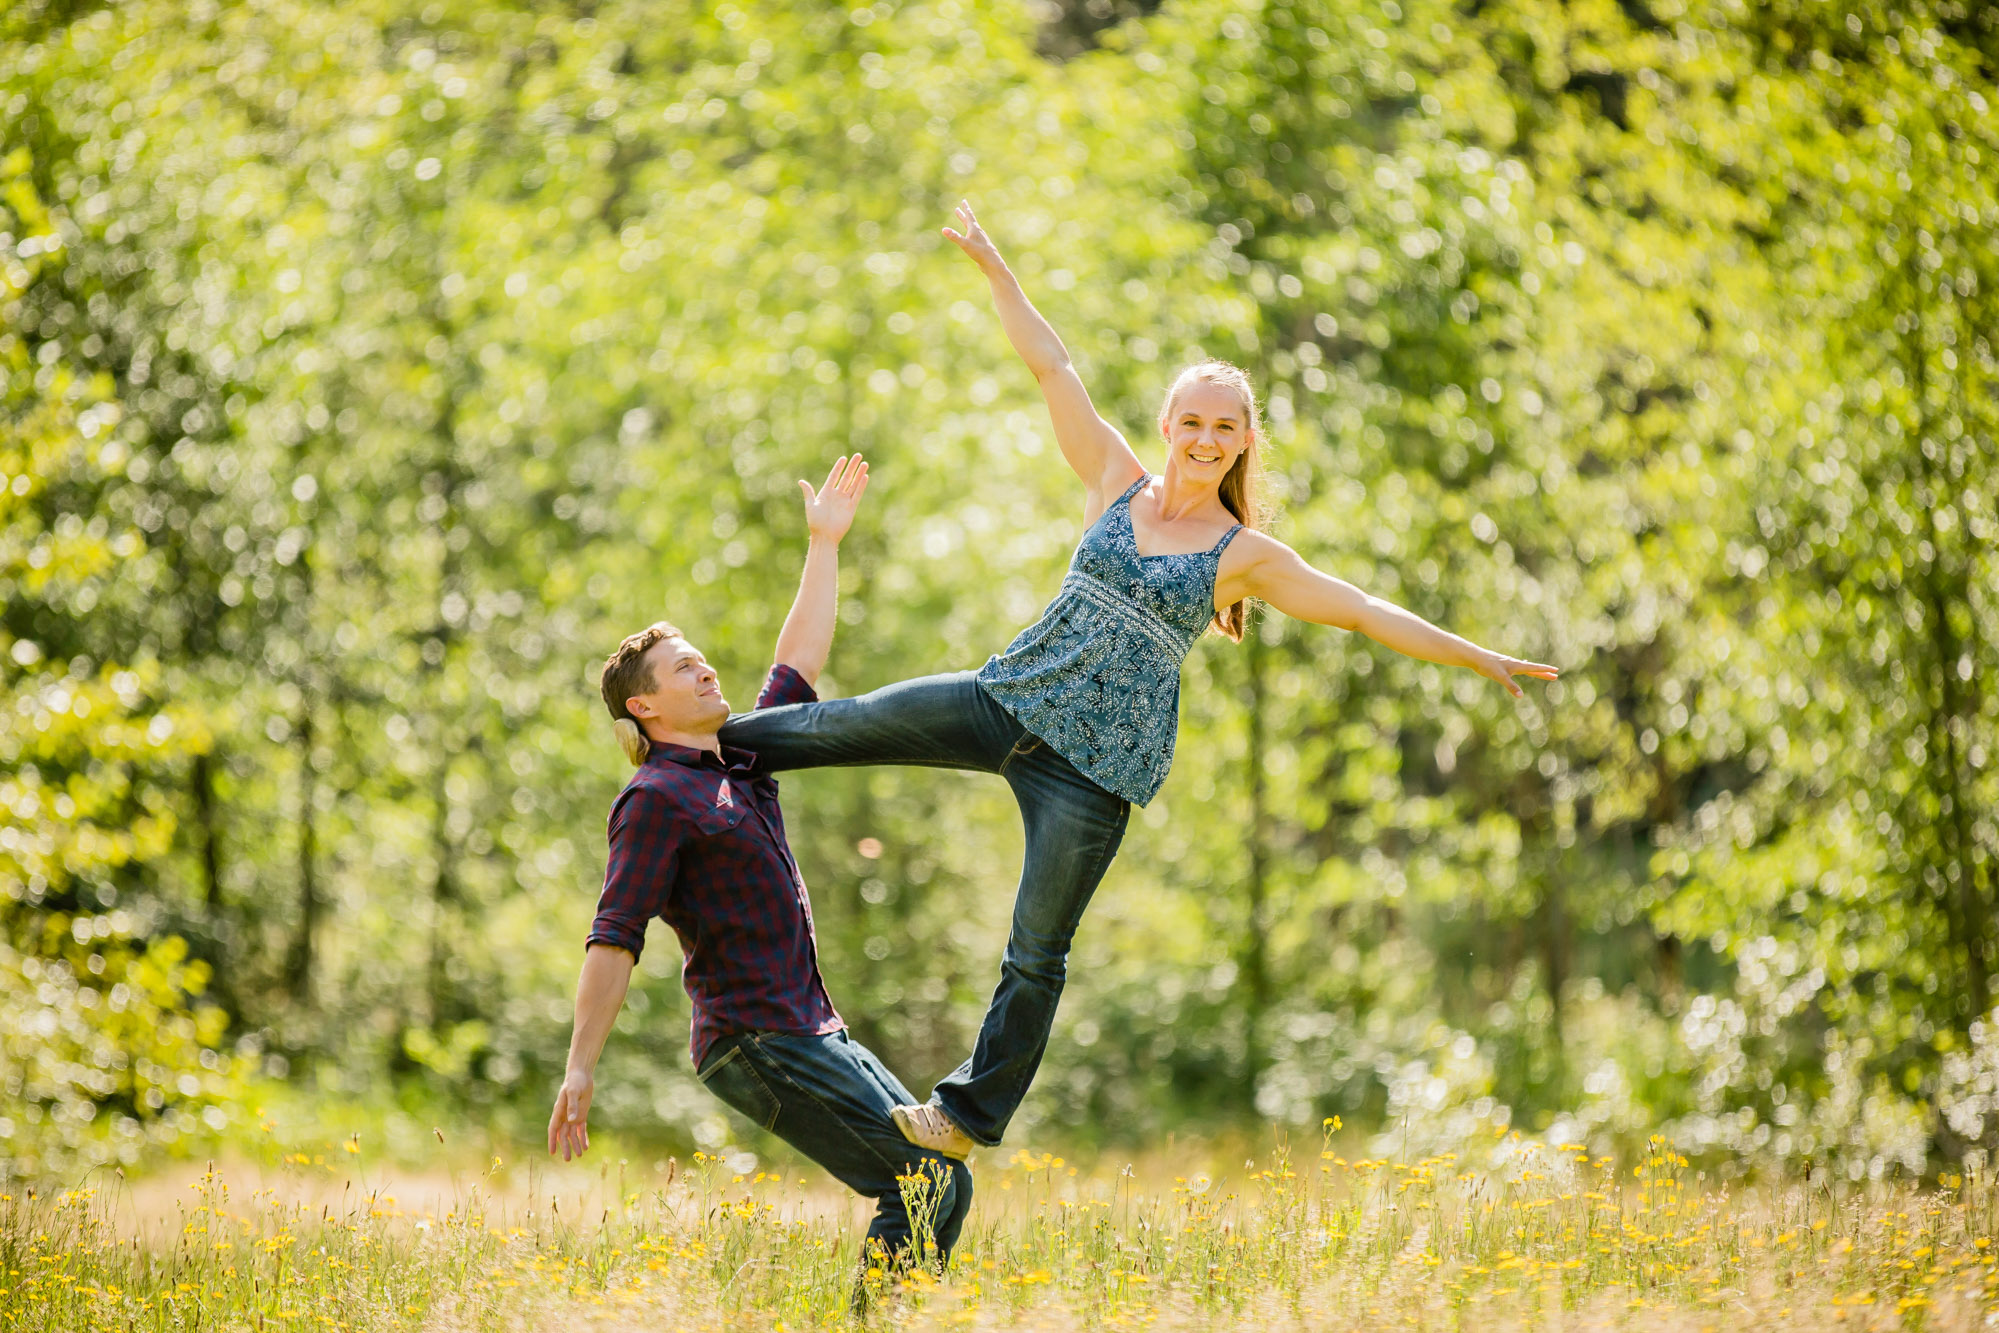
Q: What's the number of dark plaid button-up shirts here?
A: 1